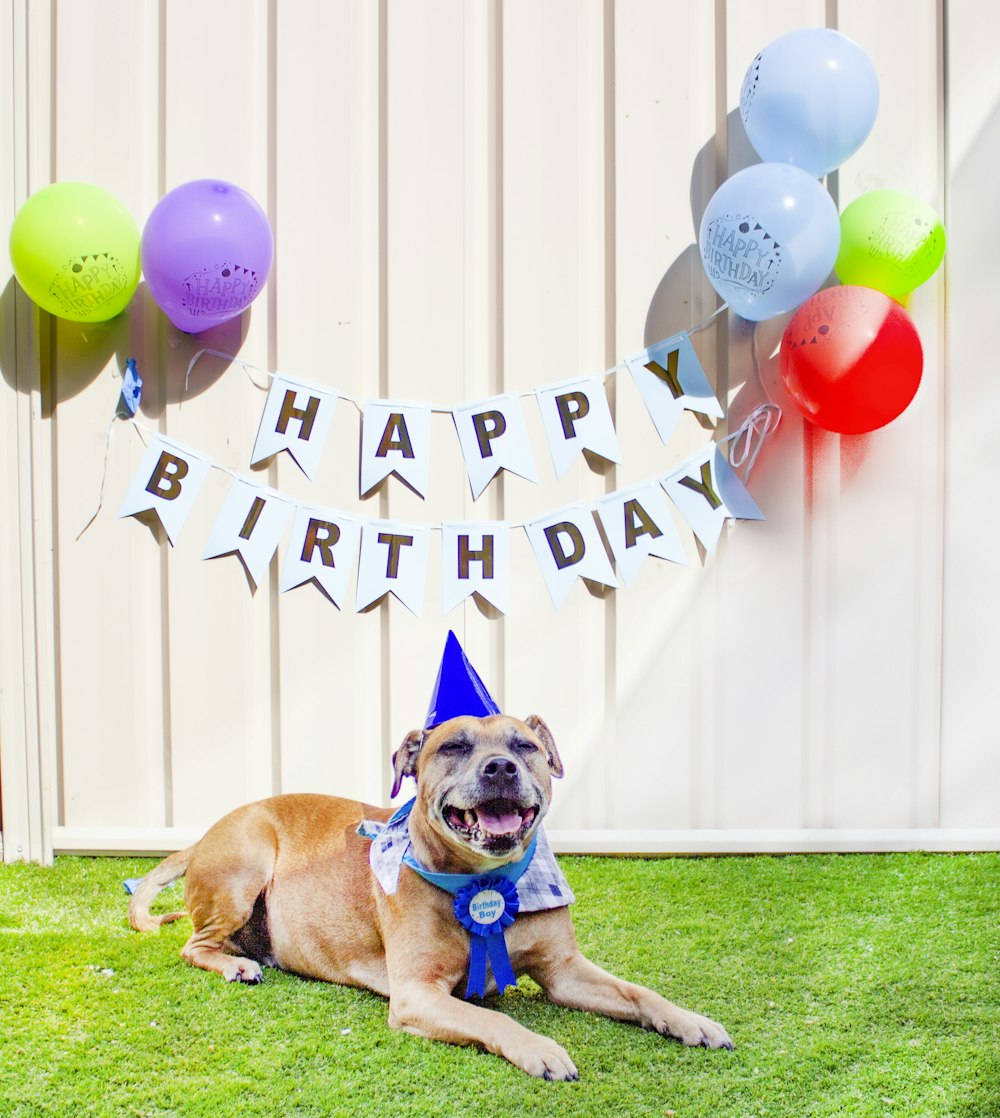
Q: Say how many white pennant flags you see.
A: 13